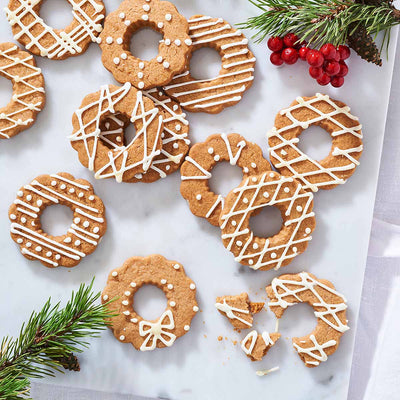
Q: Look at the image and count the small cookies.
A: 12